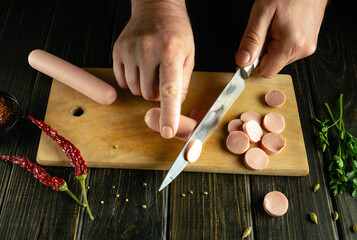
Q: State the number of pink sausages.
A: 2